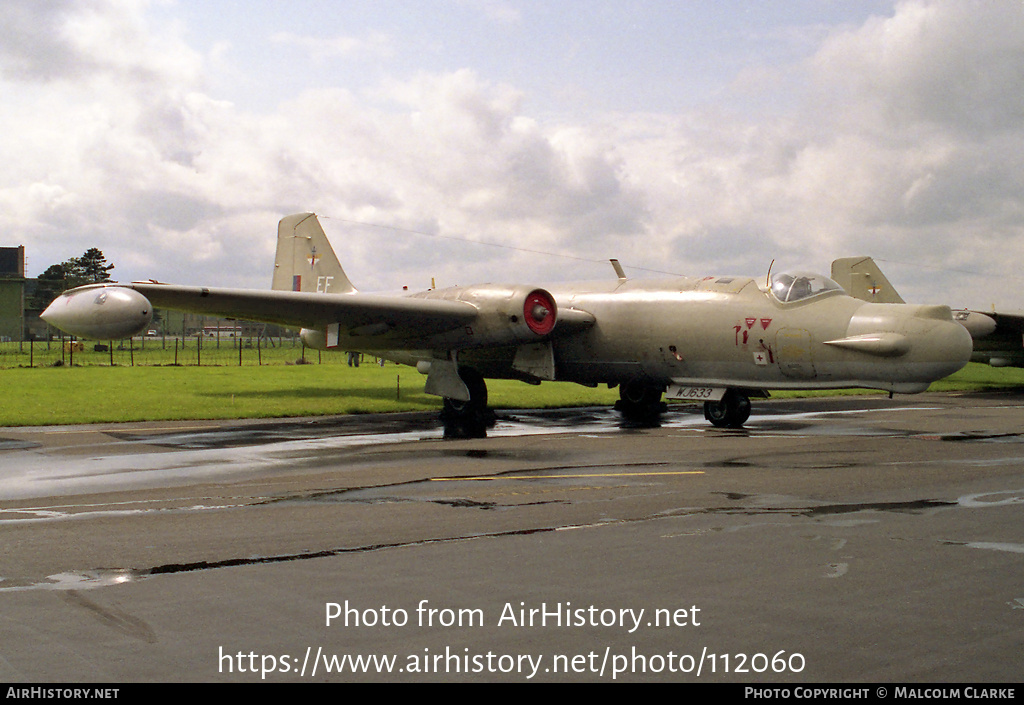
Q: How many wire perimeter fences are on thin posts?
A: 1